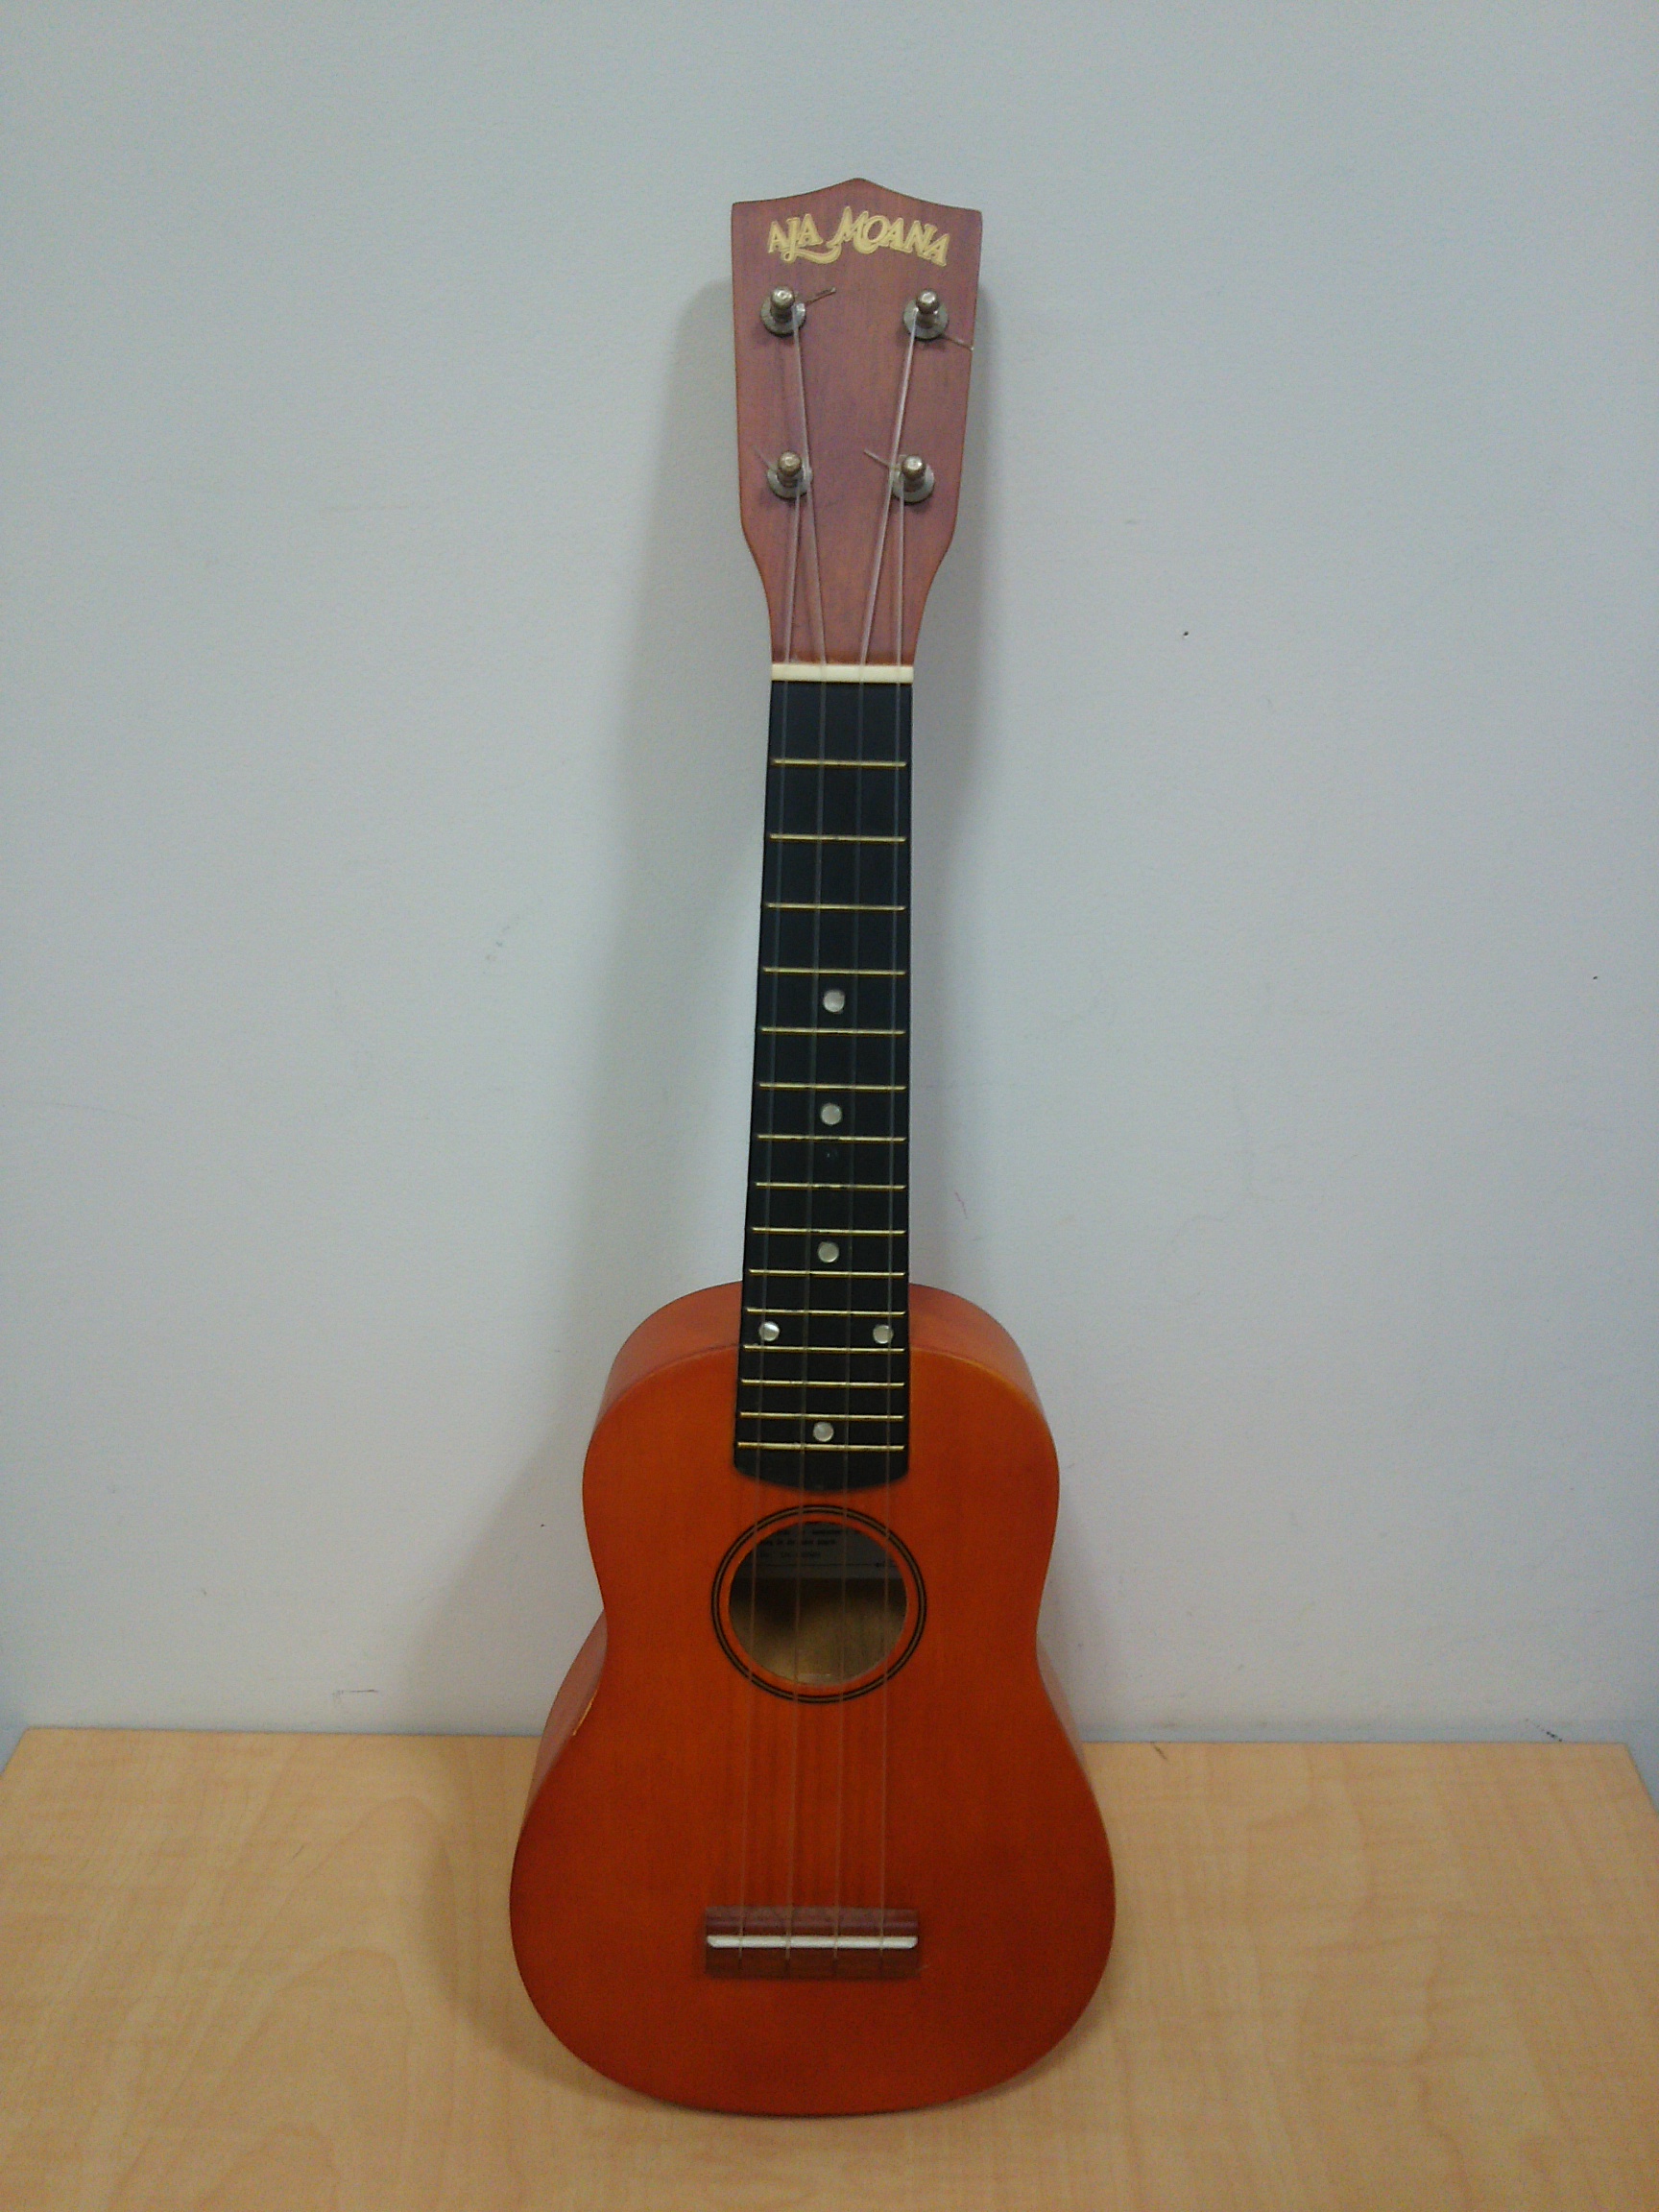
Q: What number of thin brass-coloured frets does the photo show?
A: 15